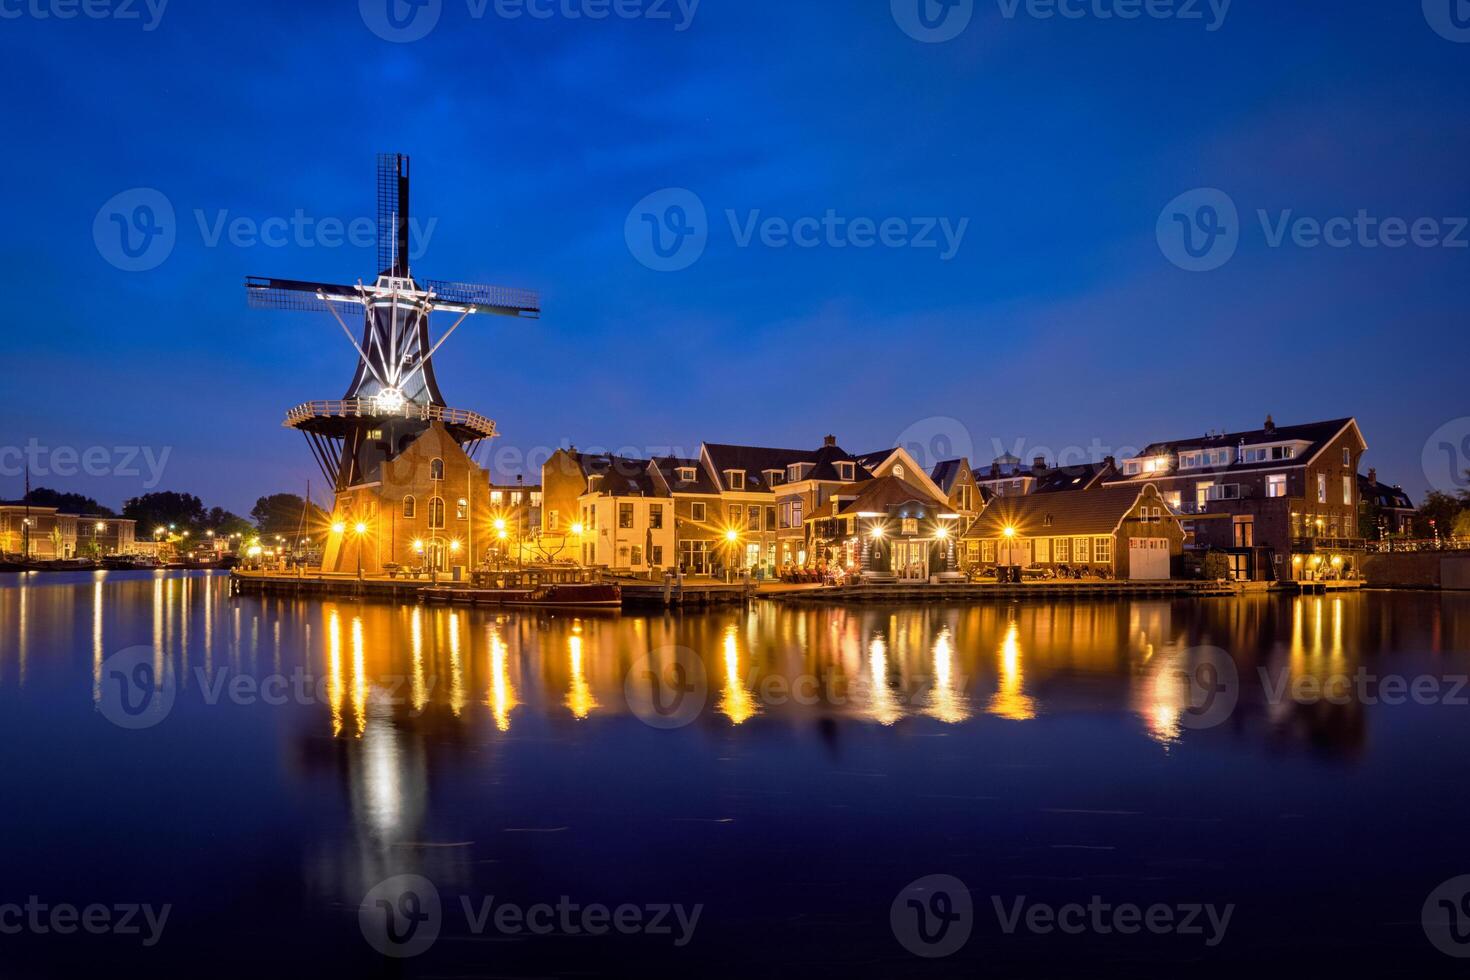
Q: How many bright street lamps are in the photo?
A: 11